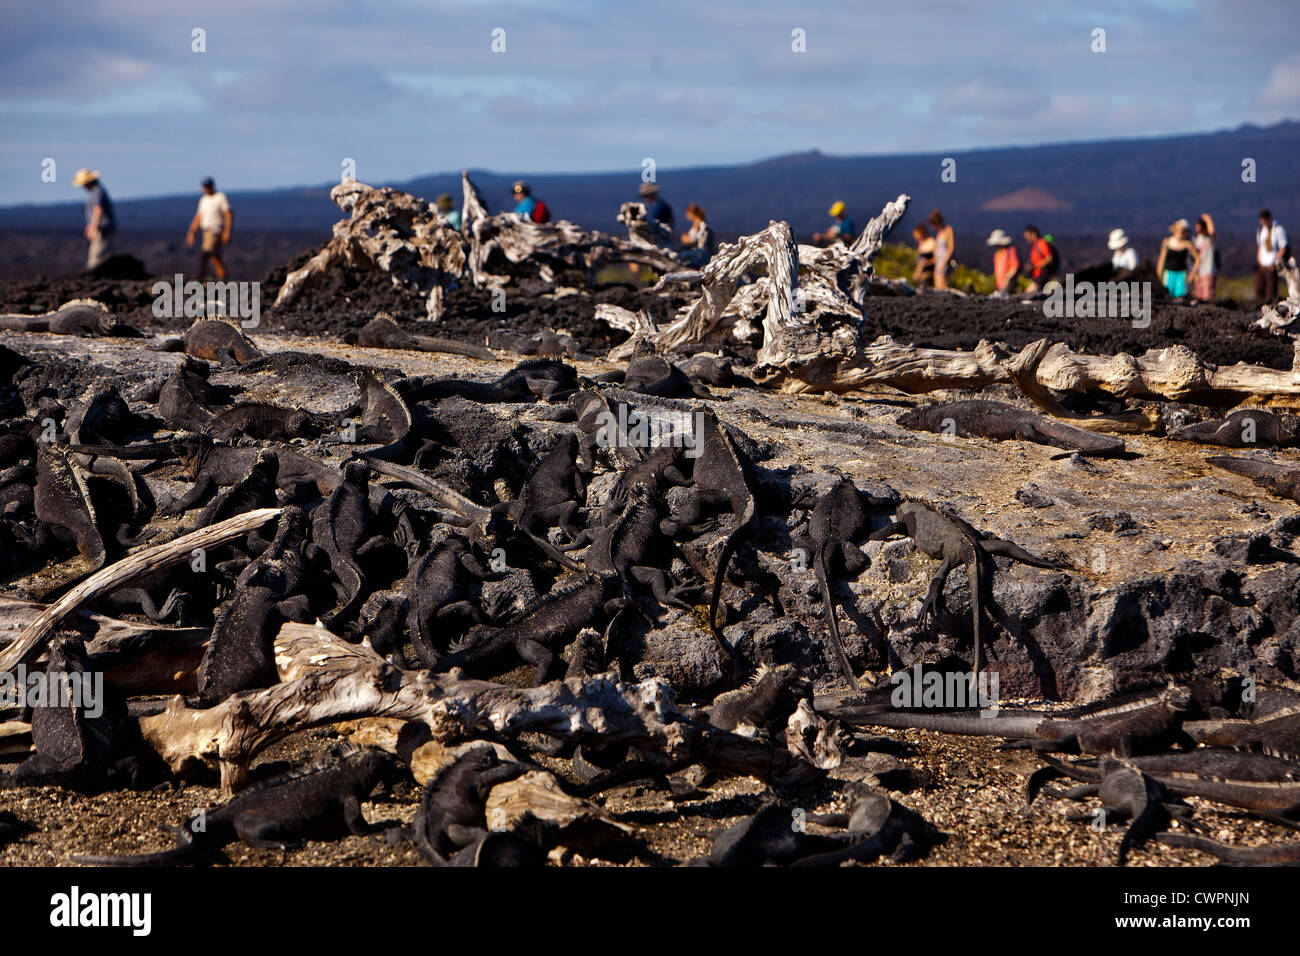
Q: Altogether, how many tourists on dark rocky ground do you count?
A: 15